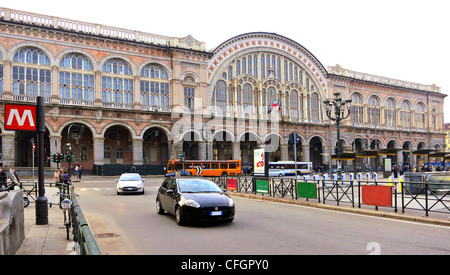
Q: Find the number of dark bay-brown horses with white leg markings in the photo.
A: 0